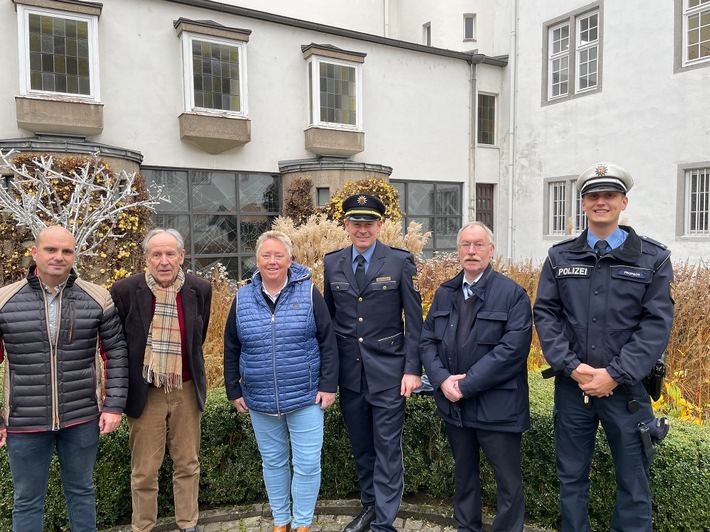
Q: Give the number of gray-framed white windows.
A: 4